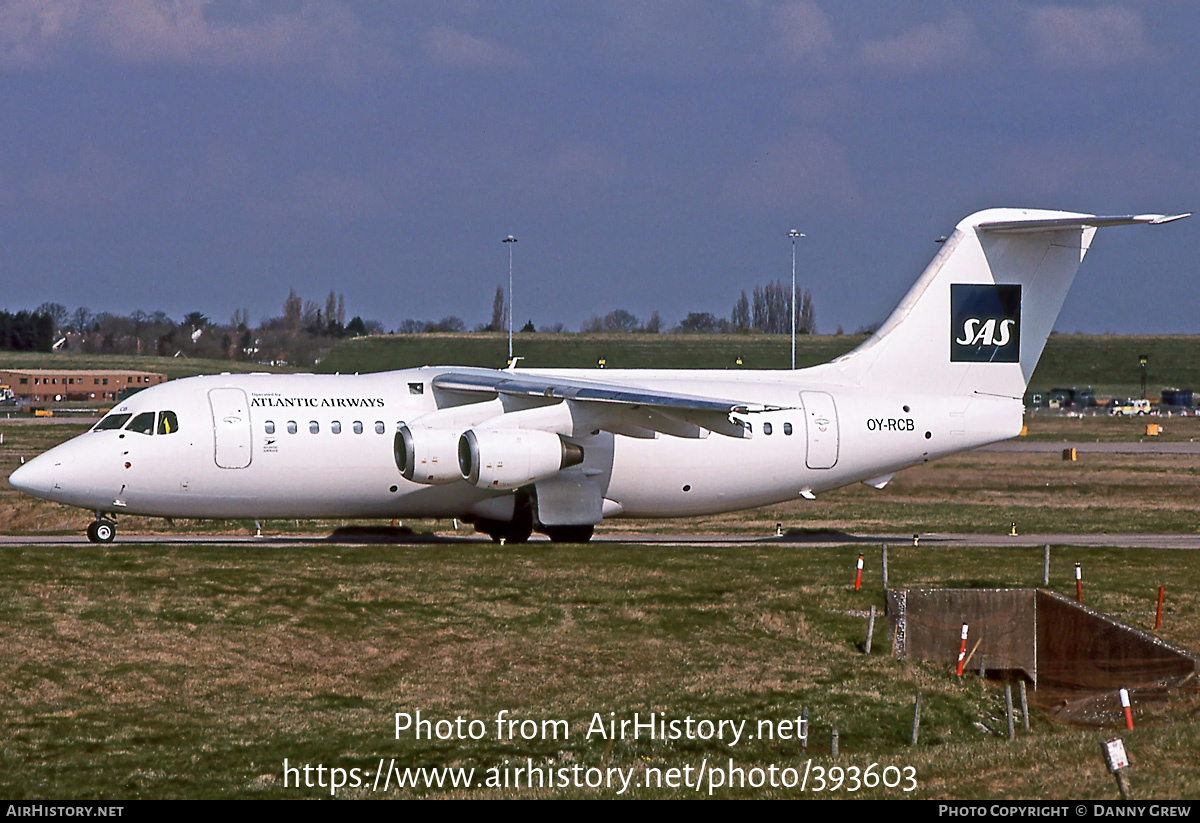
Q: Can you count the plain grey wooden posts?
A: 9